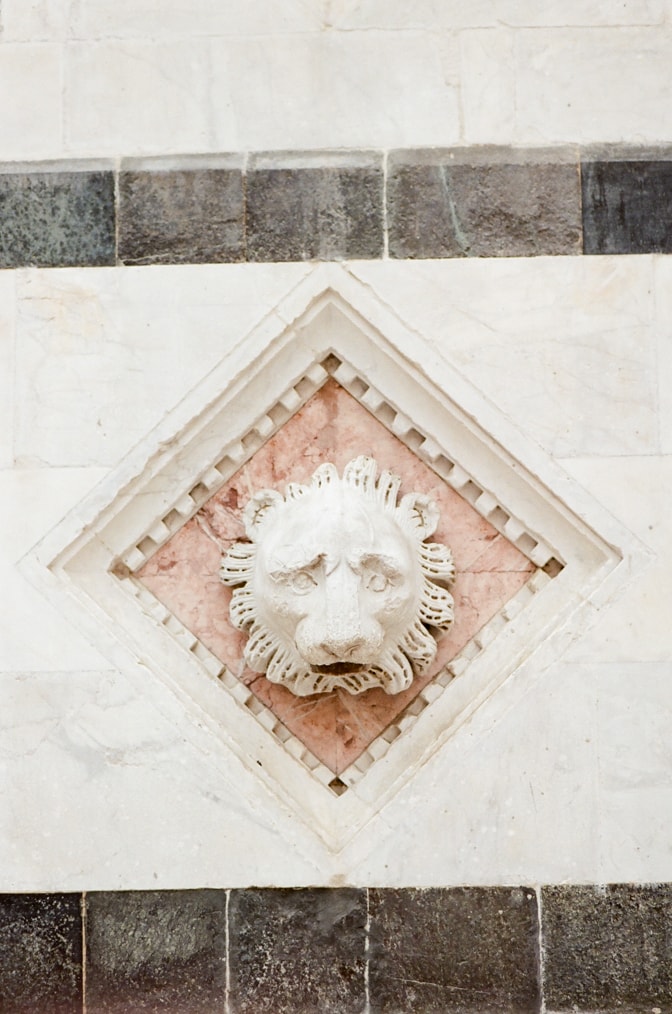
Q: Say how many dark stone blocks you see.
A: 10